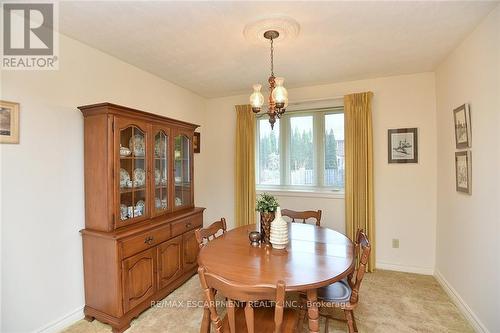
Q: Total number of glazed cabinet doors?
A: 3